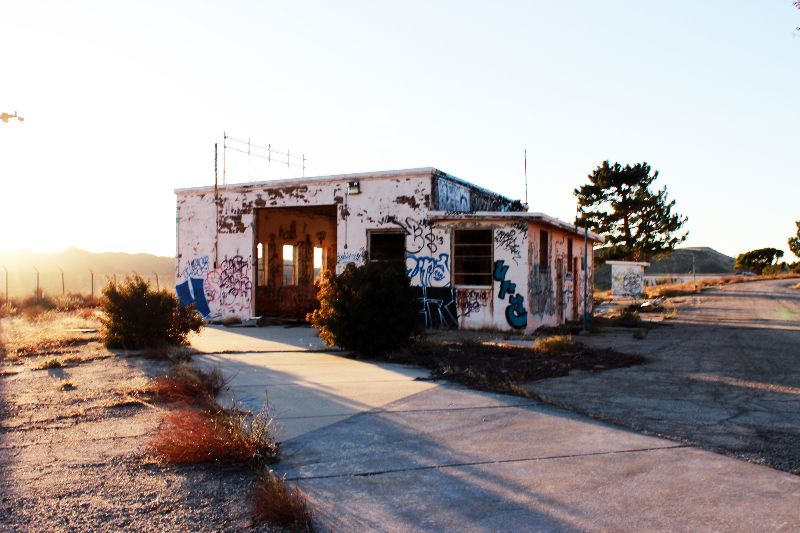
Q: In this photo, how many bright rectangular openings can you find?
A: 3